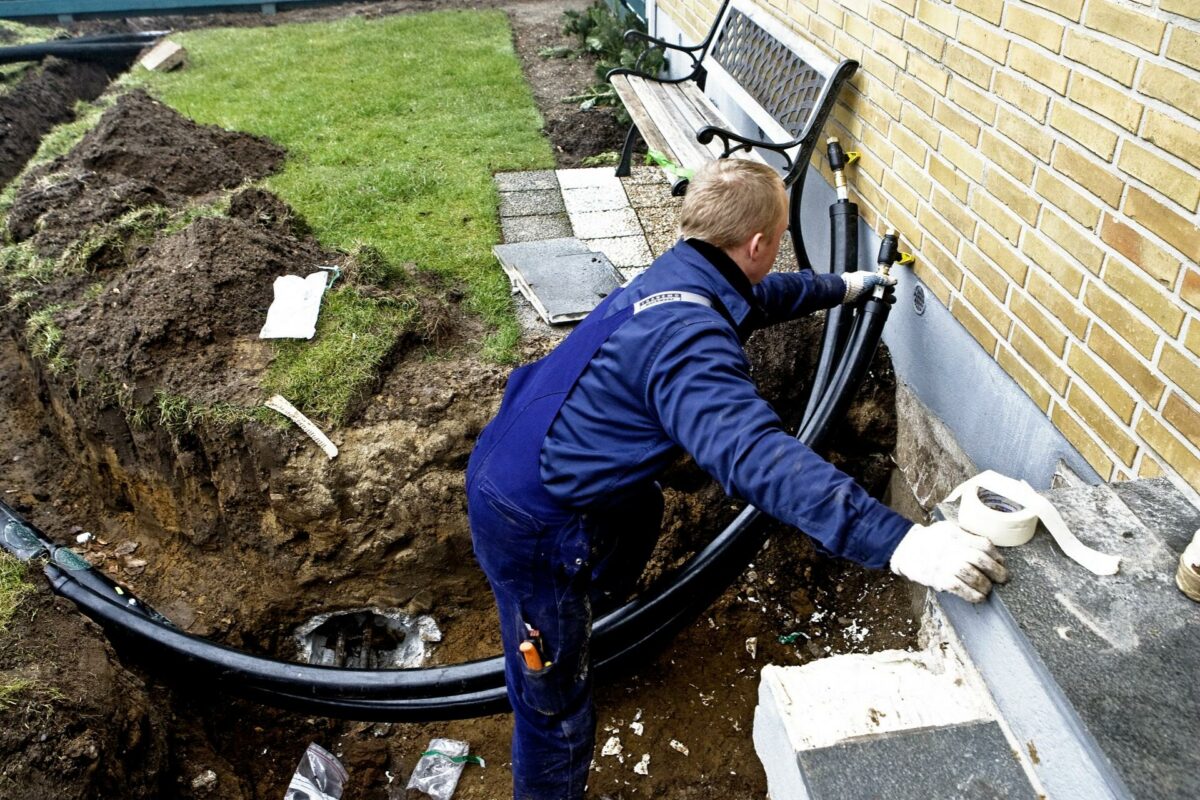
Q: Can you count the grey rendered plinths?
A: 1